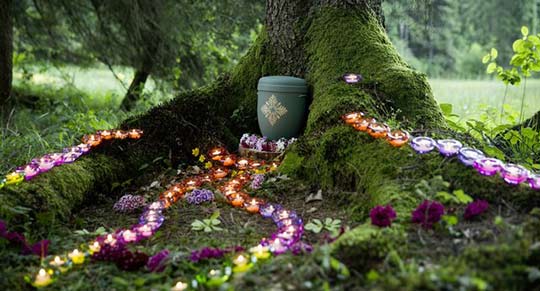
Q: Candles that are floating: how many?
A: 1